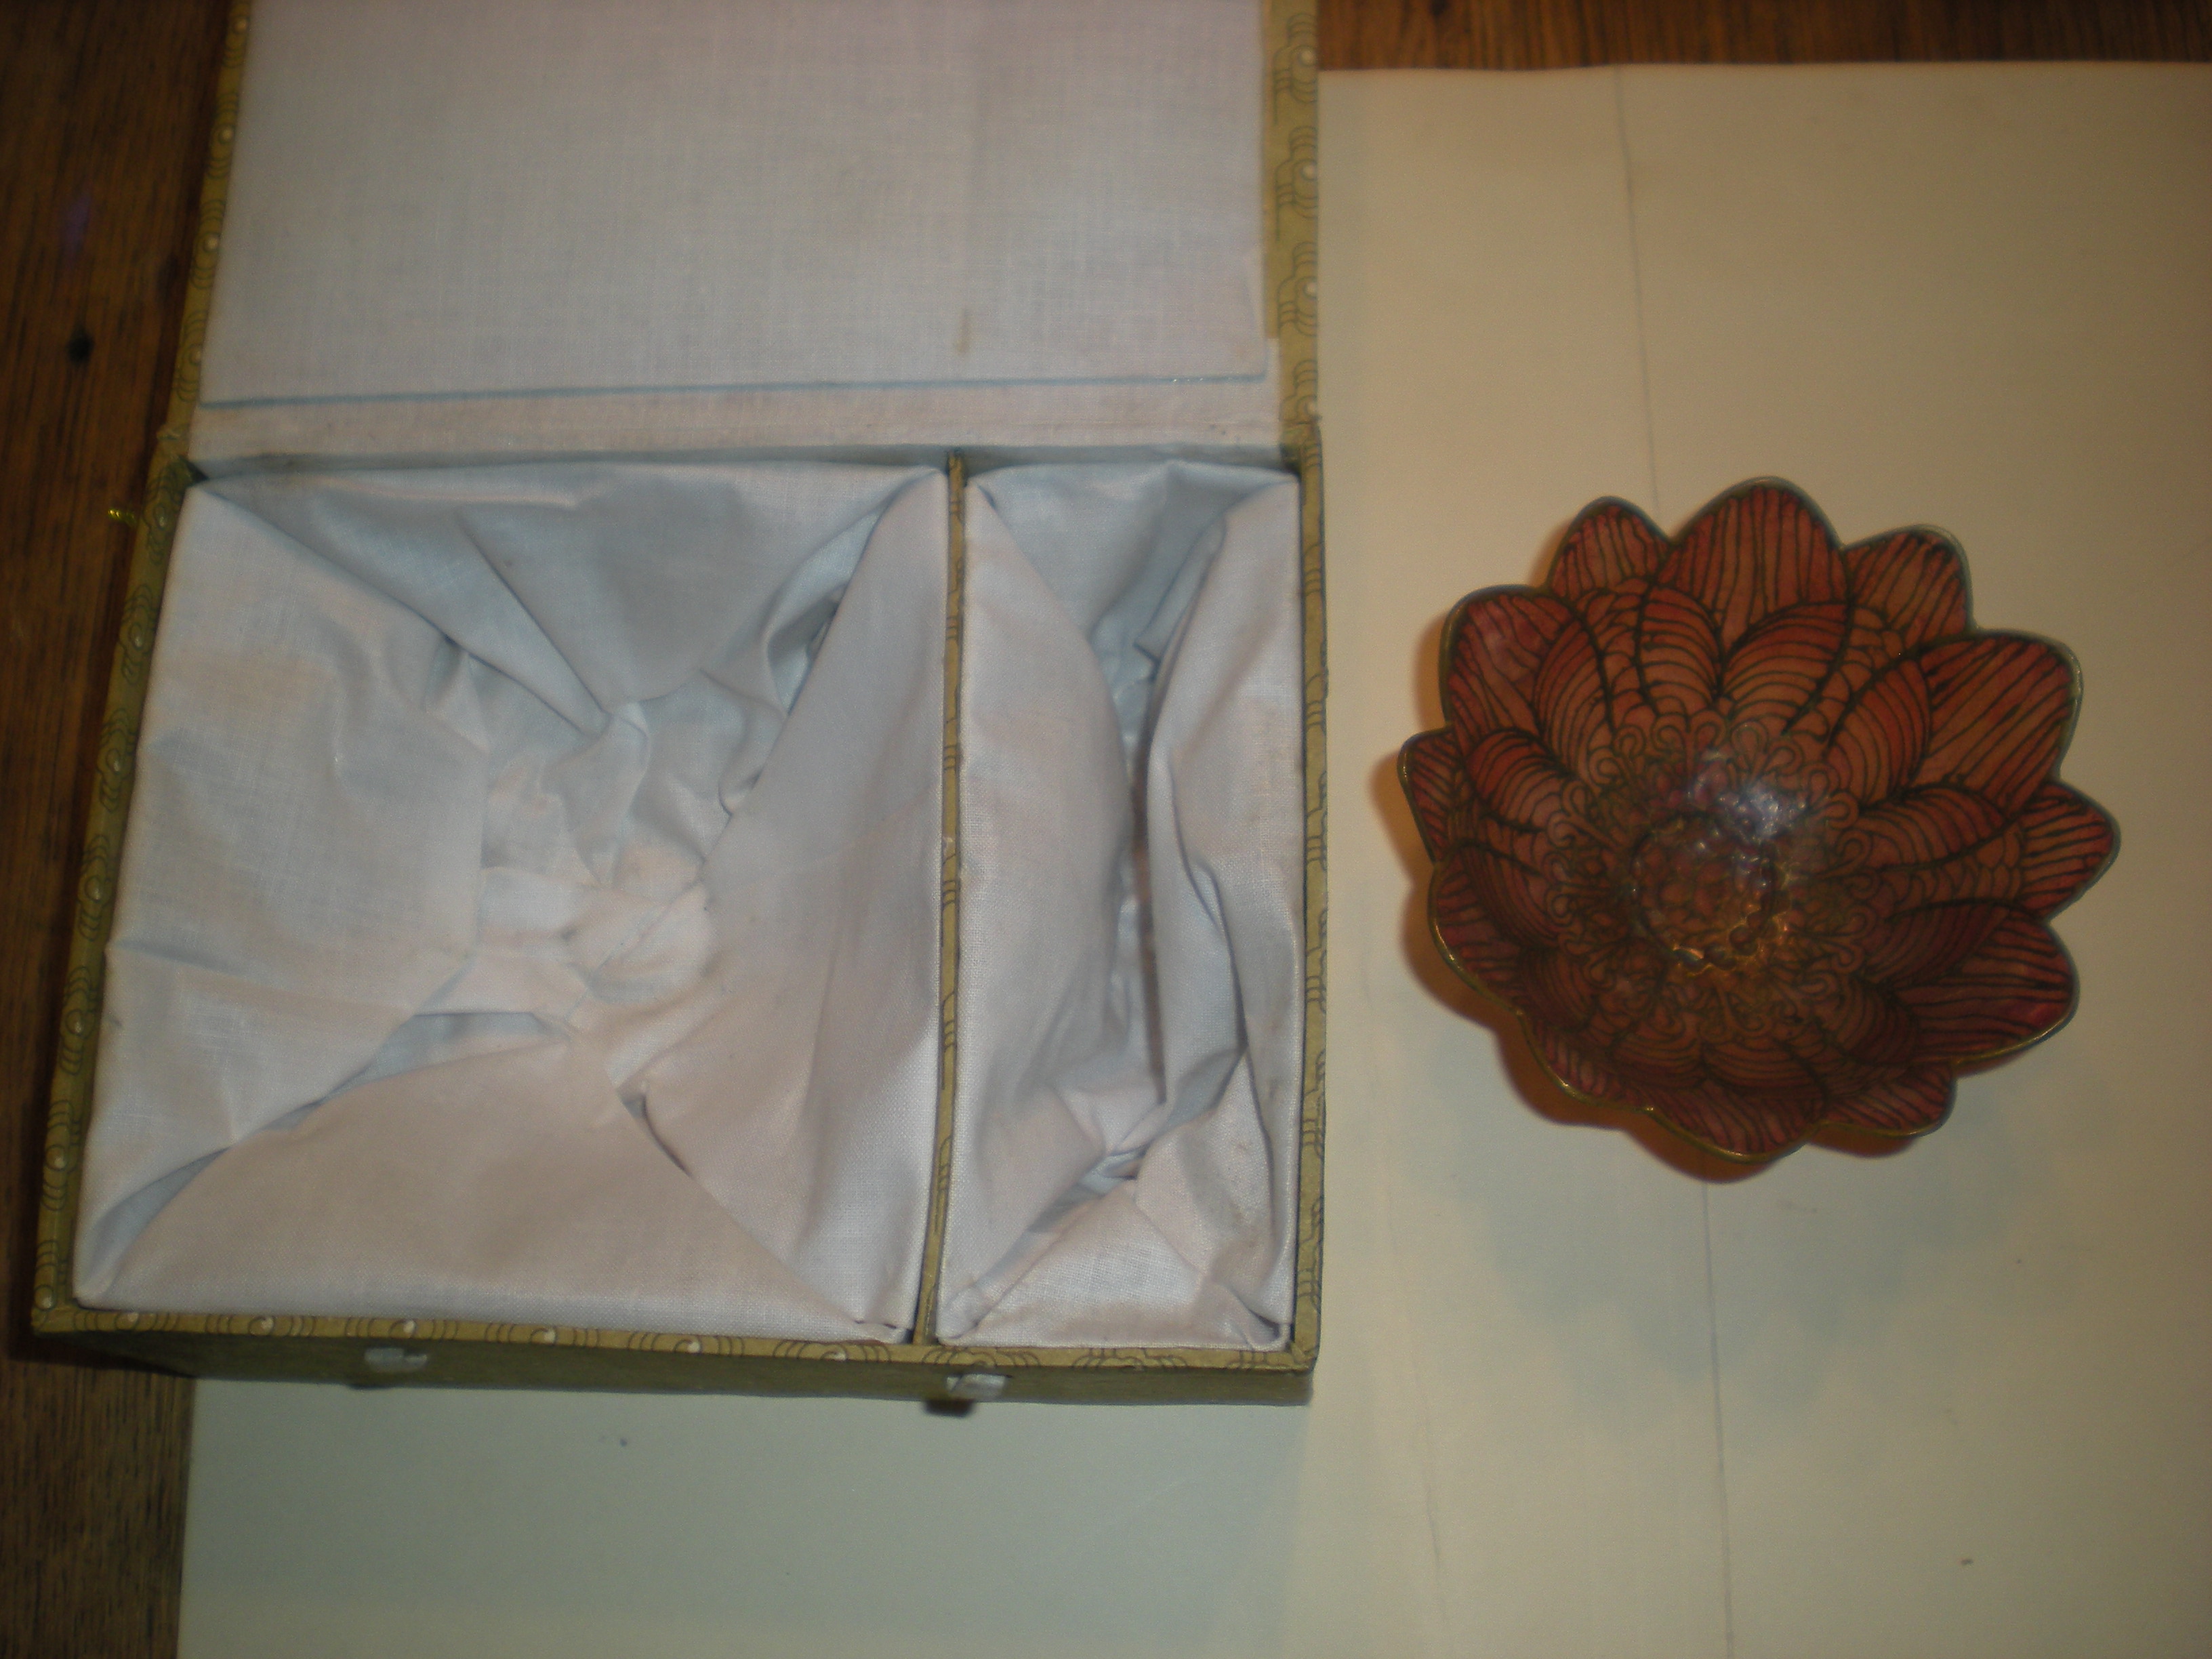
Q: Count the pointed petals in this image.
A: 12